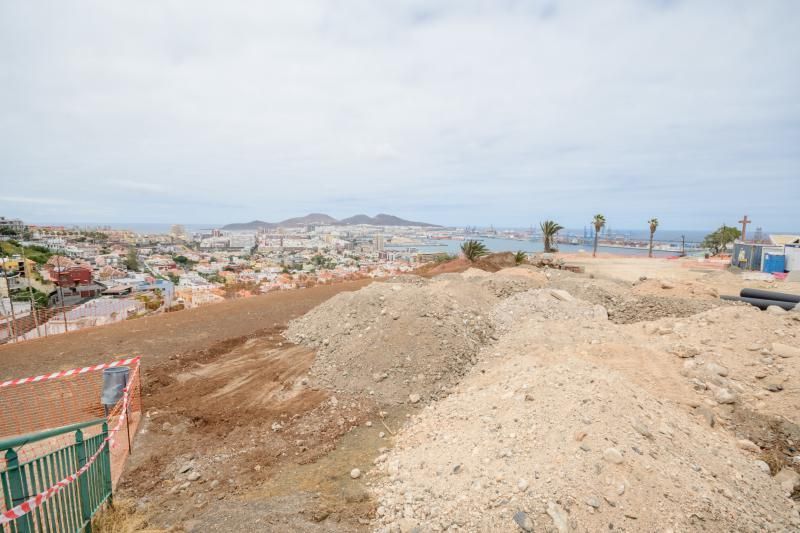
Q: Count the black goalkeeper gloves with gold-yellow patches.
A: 0